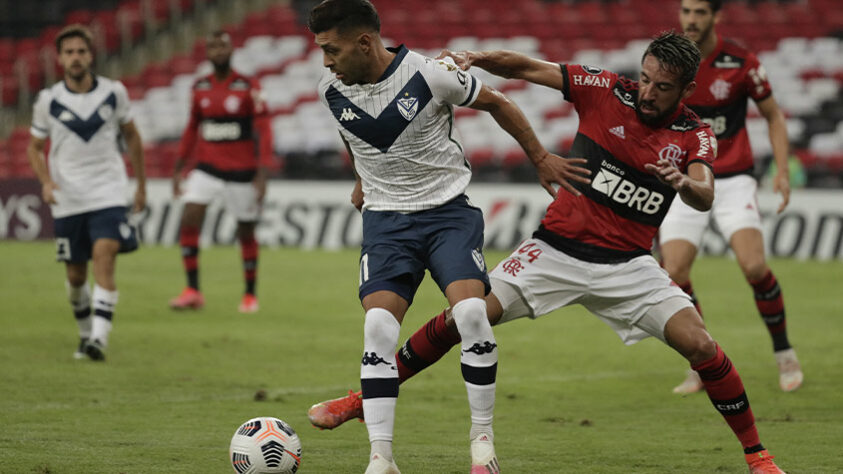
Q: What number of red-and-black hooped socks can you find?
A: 6